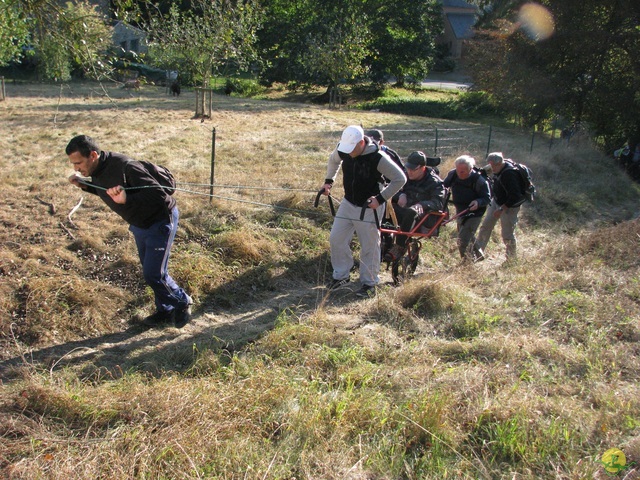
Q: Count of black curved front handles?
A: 2